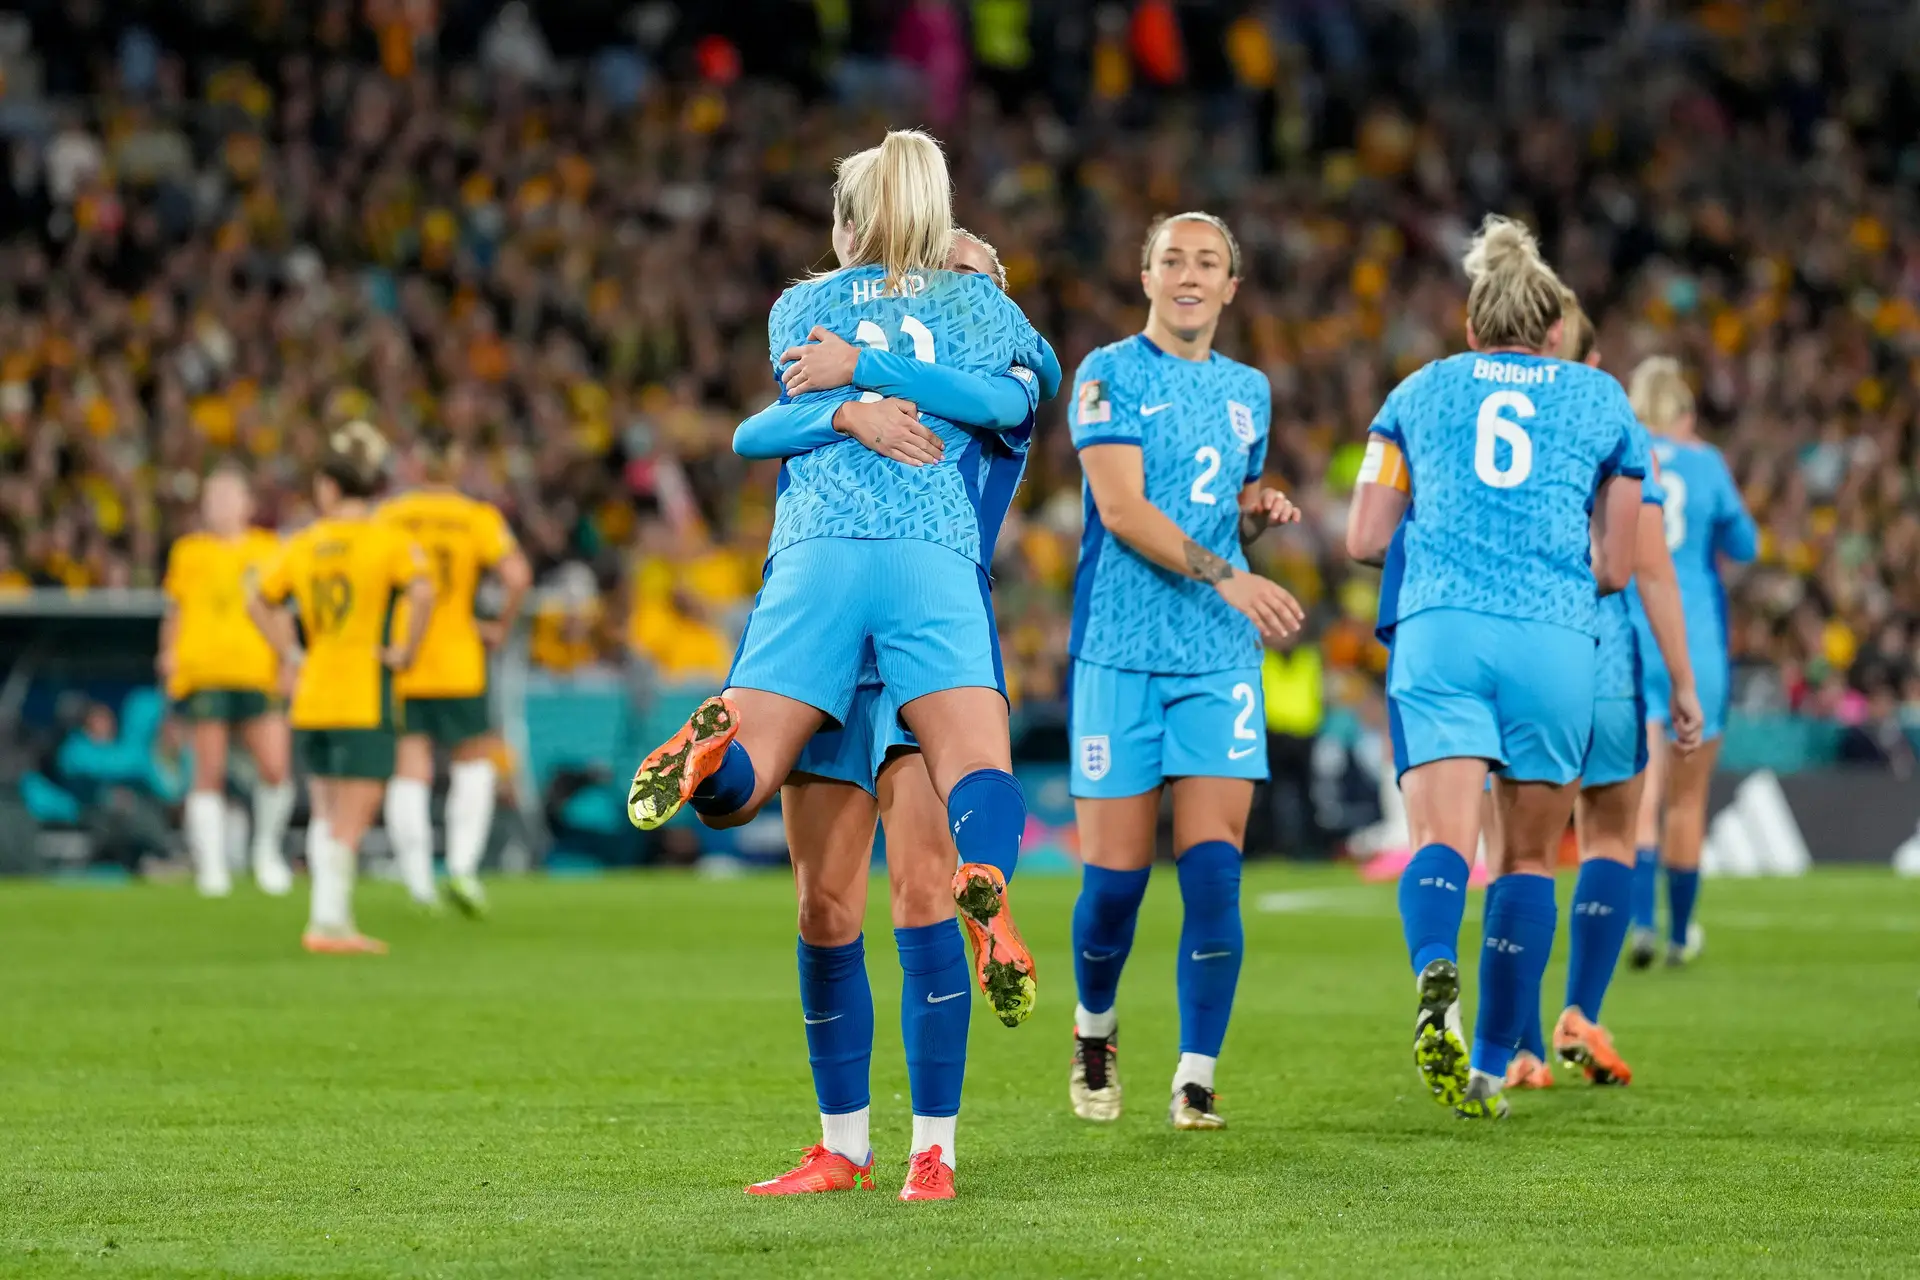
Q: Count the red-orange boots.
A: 7